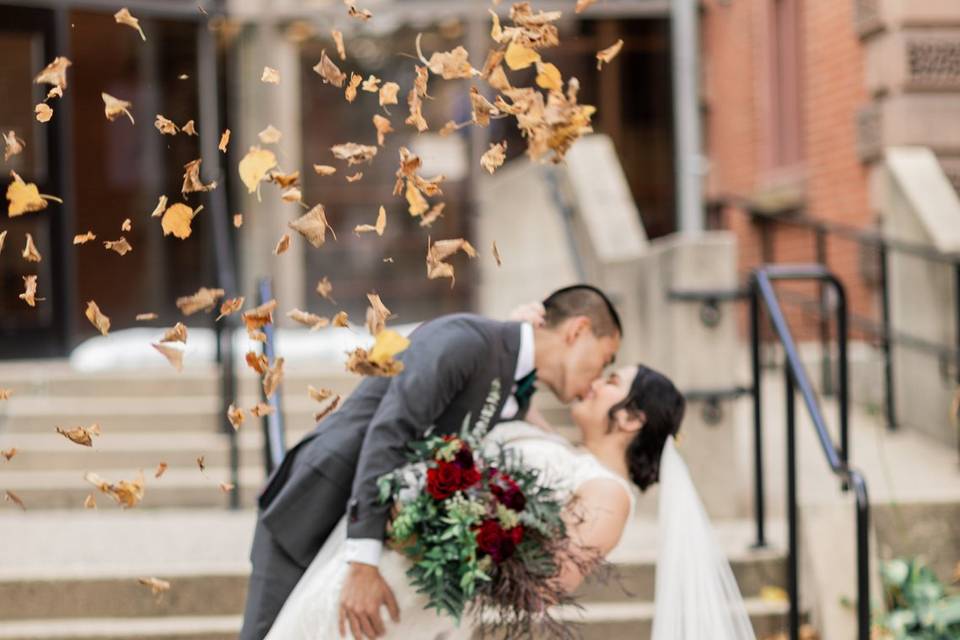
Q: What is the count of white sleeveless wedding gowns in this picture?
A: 1